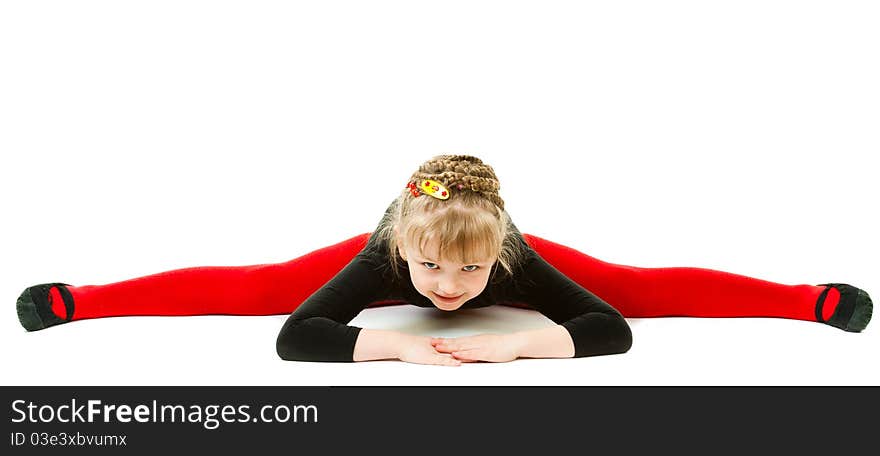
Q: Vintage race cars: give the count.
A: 0